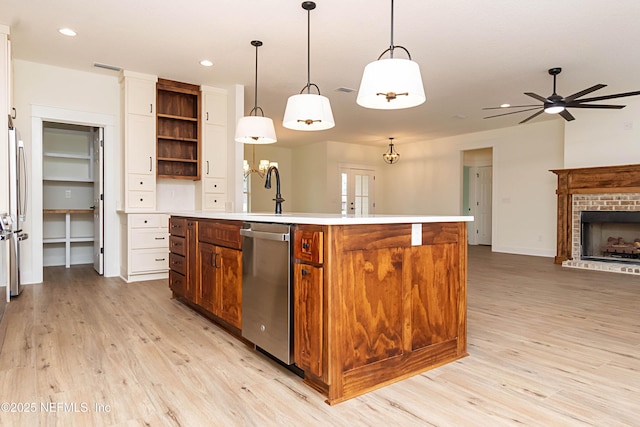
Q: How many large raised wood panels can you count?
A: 2